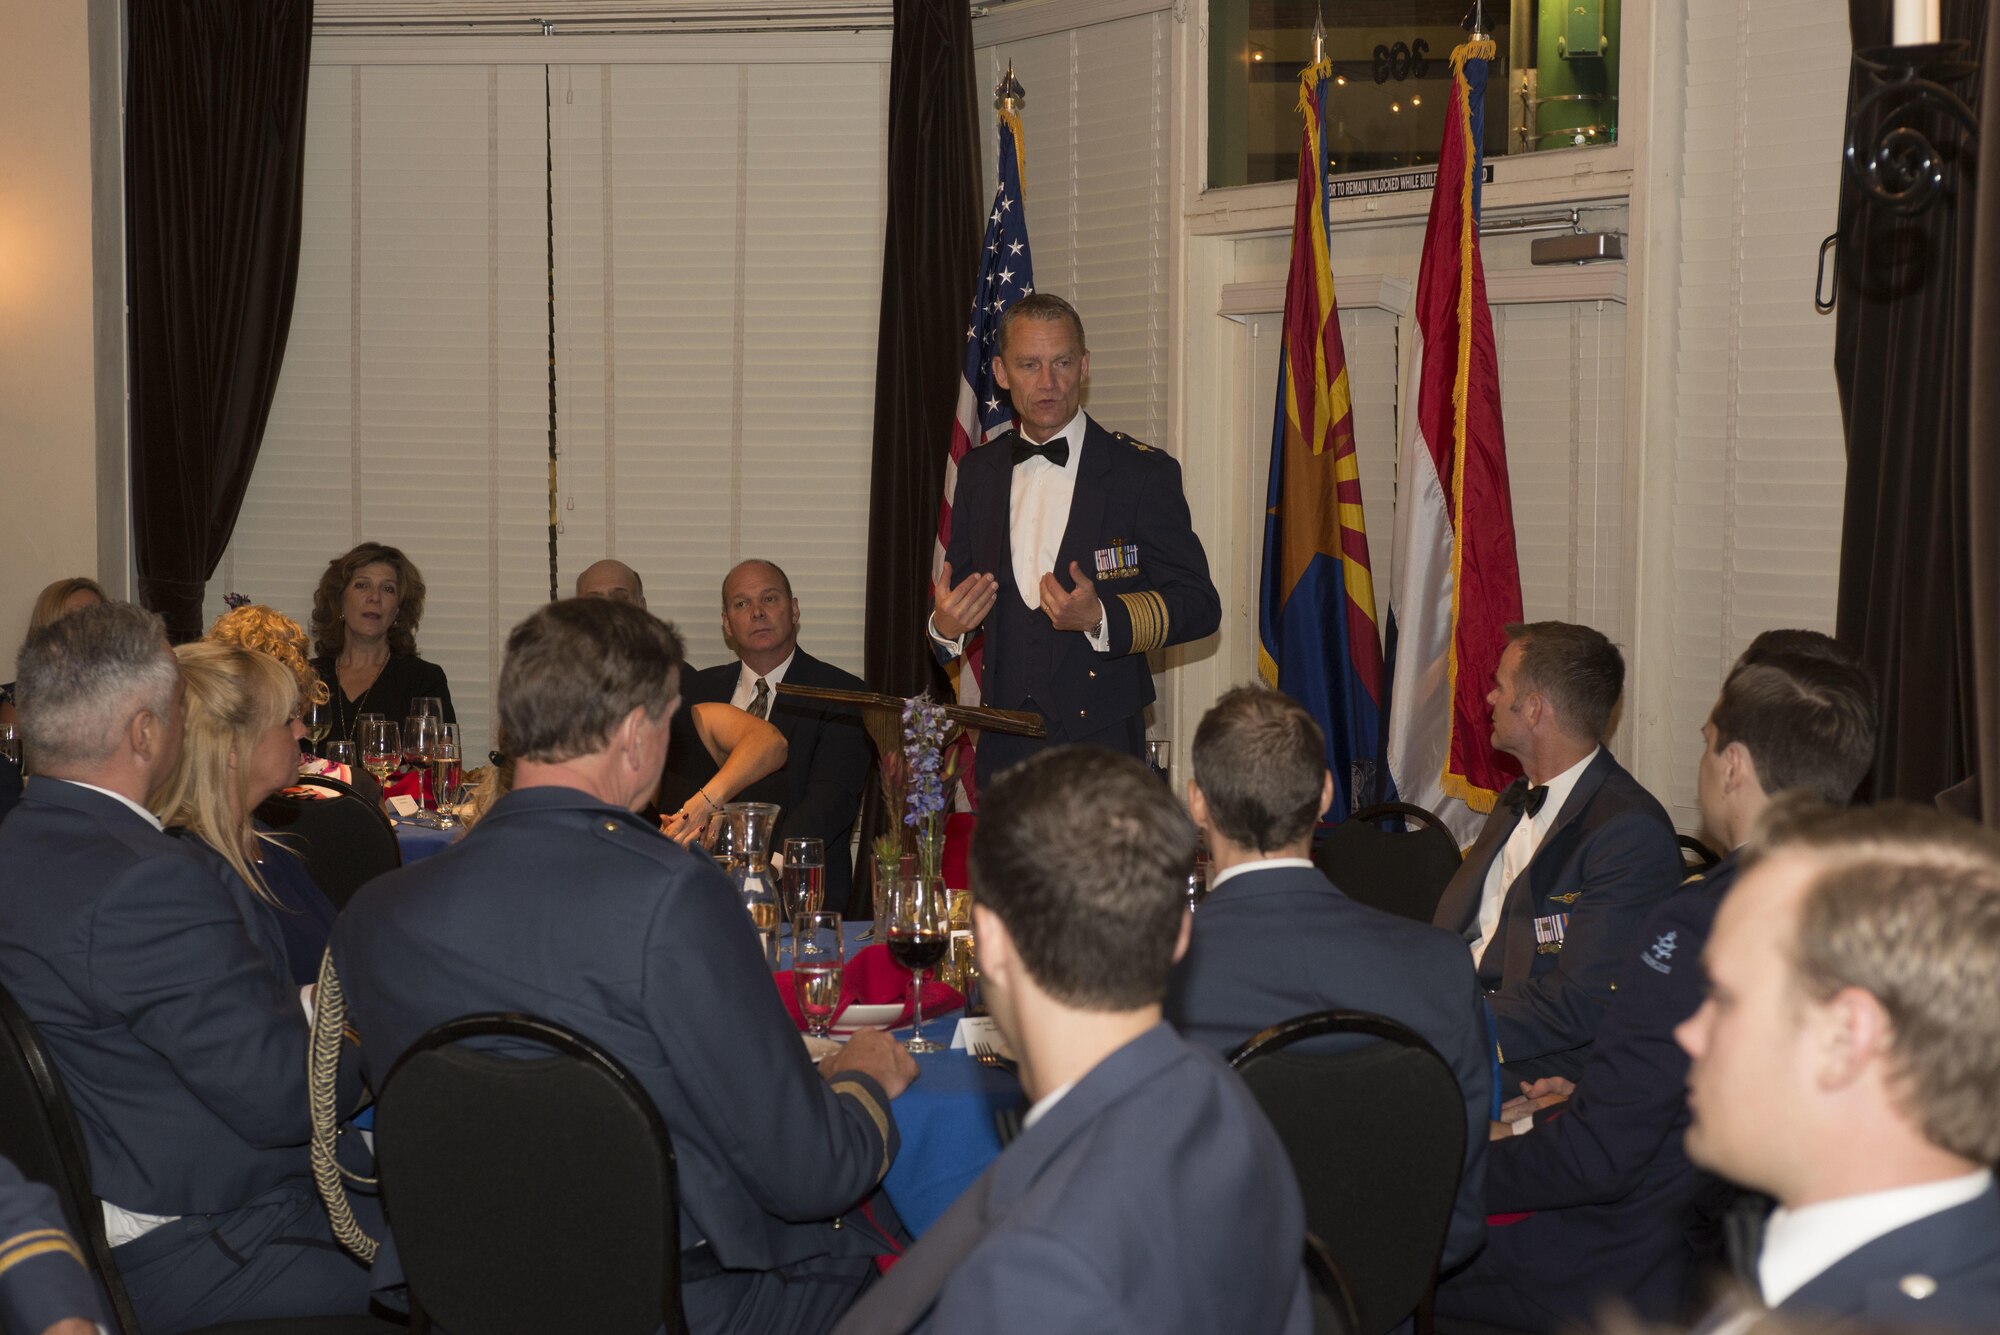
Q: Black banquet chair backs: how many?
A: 7